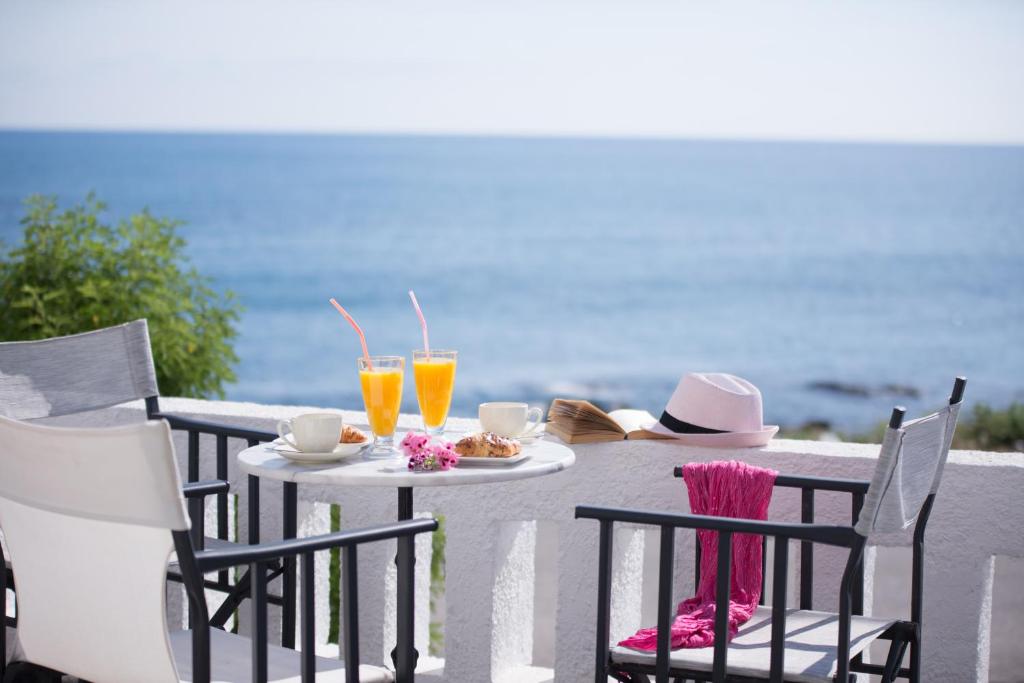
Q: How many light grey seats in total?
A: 2